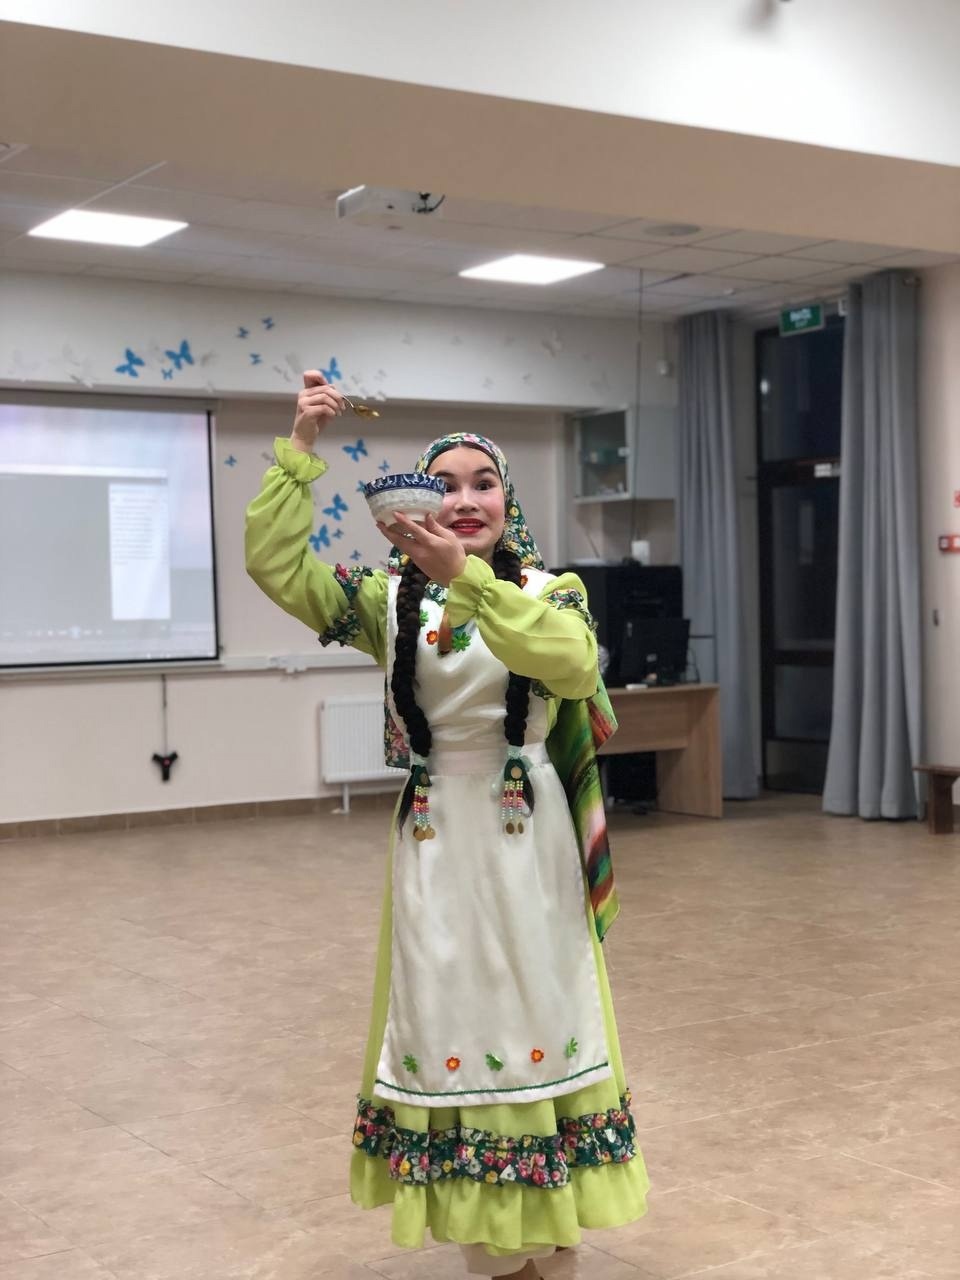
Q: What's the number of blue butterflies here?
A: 15